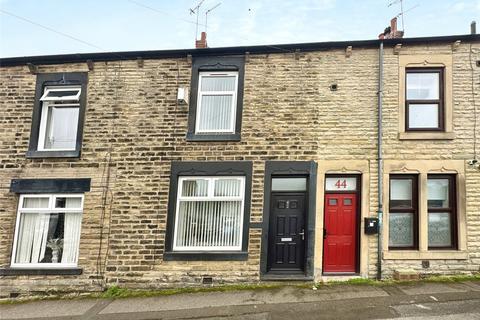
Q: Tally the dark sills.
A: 4